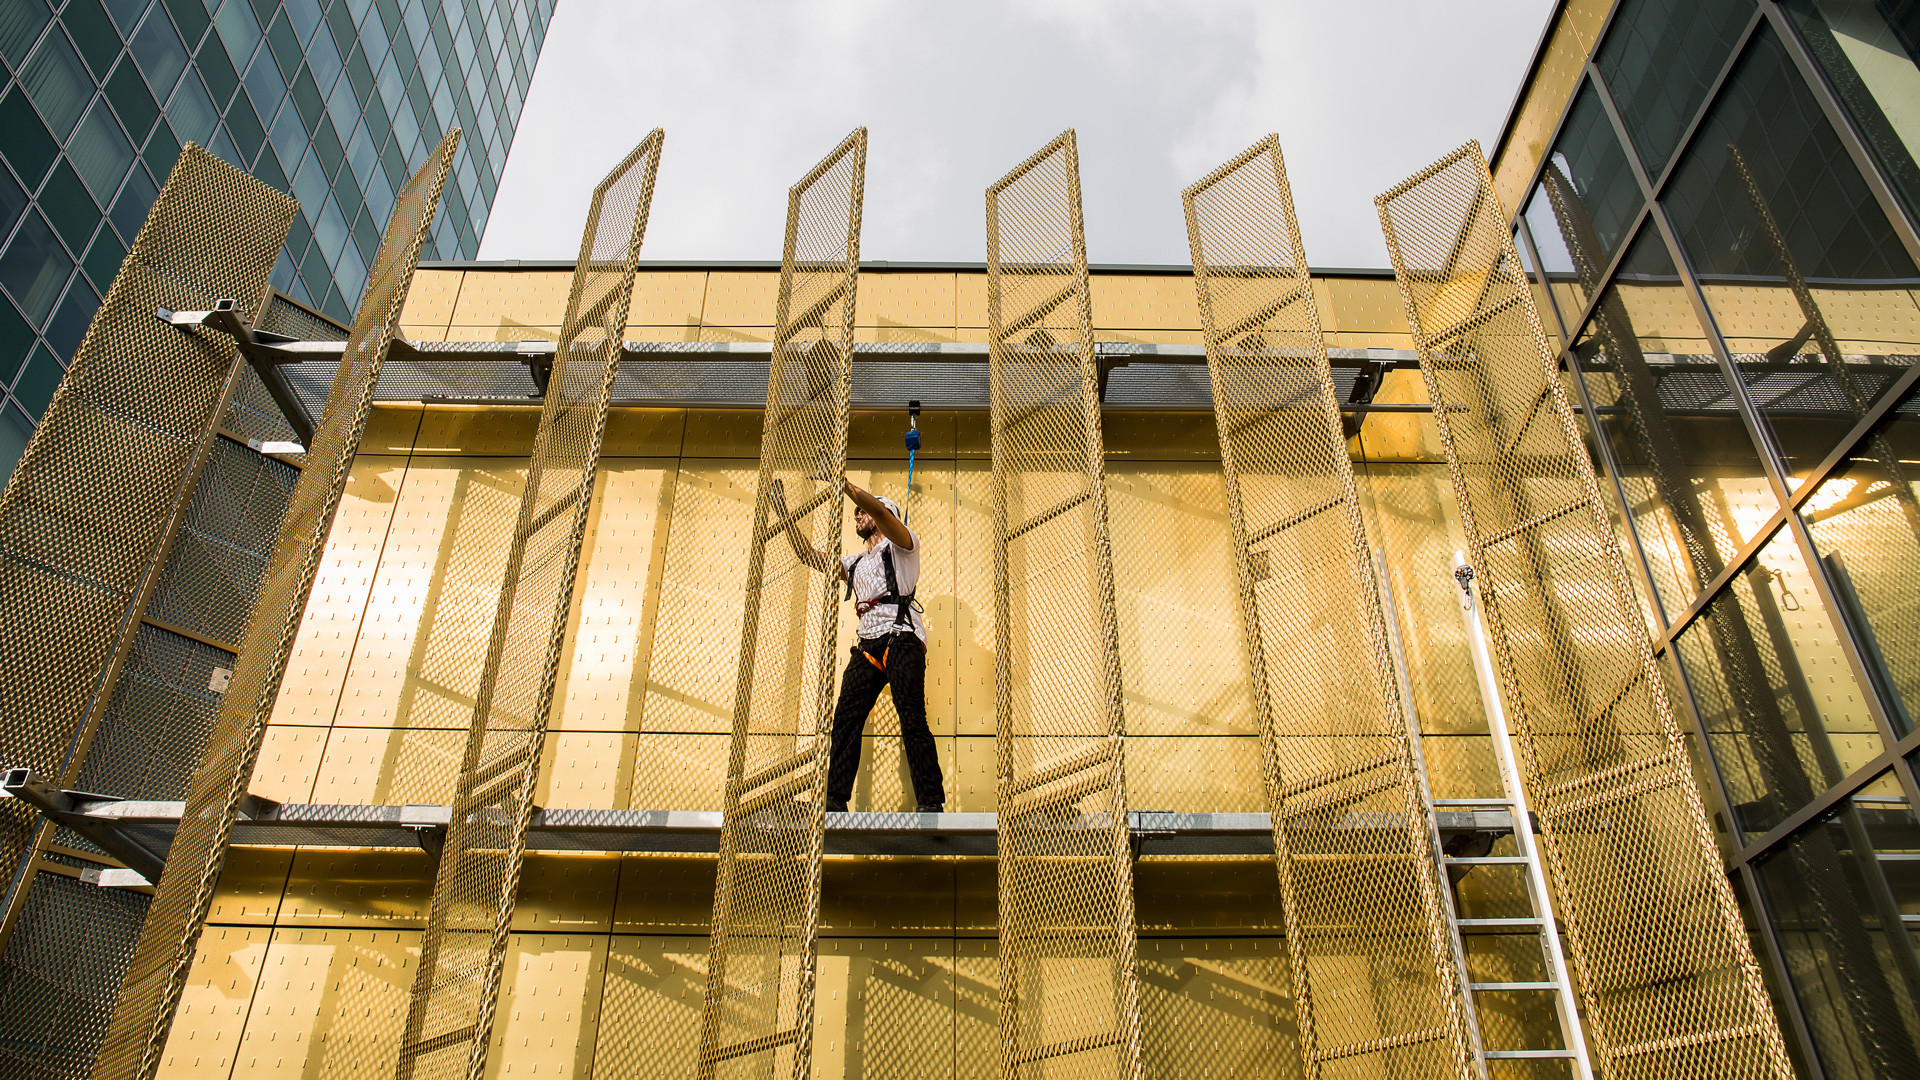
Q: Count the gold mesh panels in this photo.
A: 7